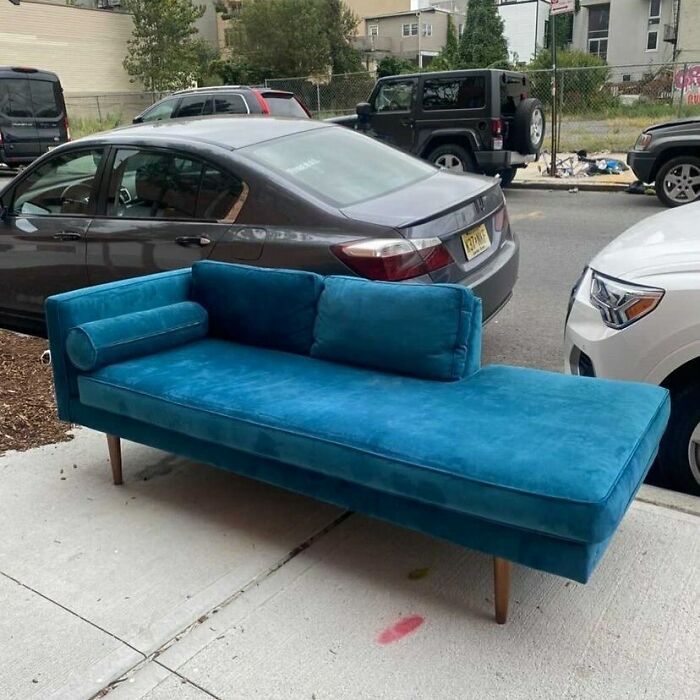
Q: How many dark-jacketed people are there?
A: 0